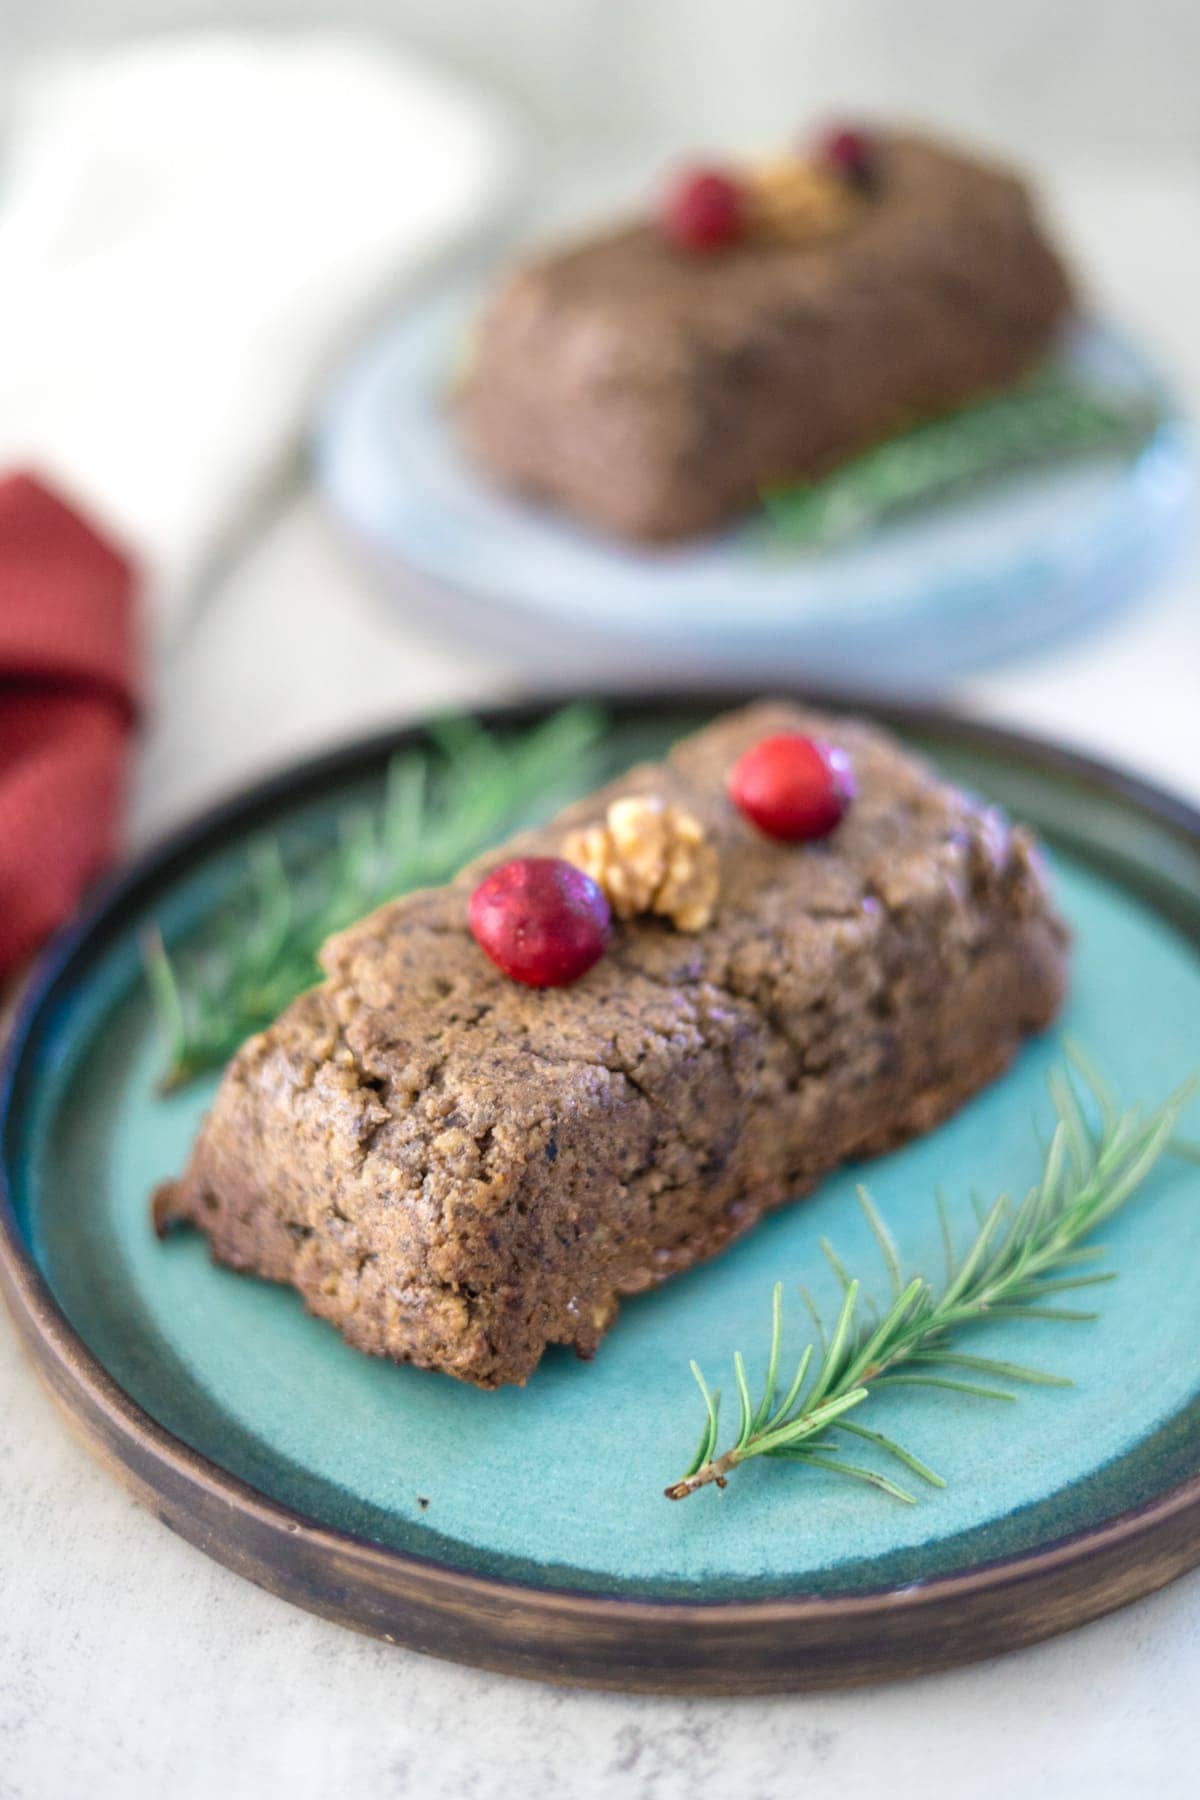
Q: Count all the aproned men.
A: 0